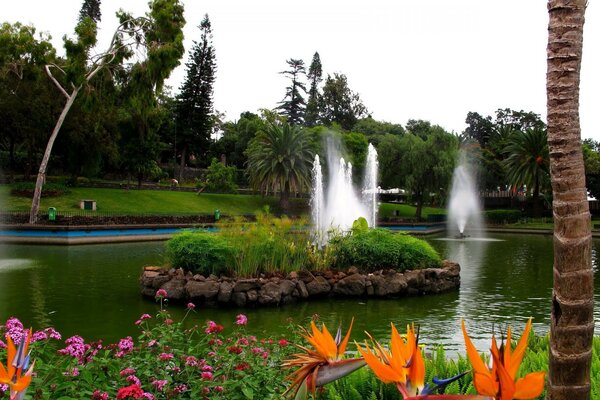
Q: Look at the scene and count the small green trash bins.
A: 2